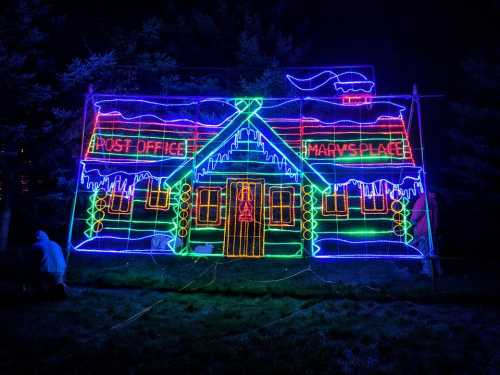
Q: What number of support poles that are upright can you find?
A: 2